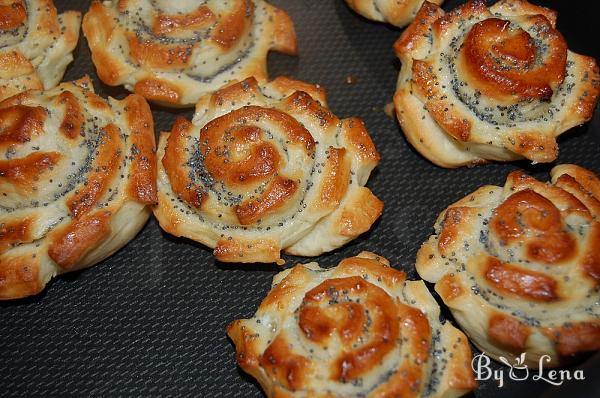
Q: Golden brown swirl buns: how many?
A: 8